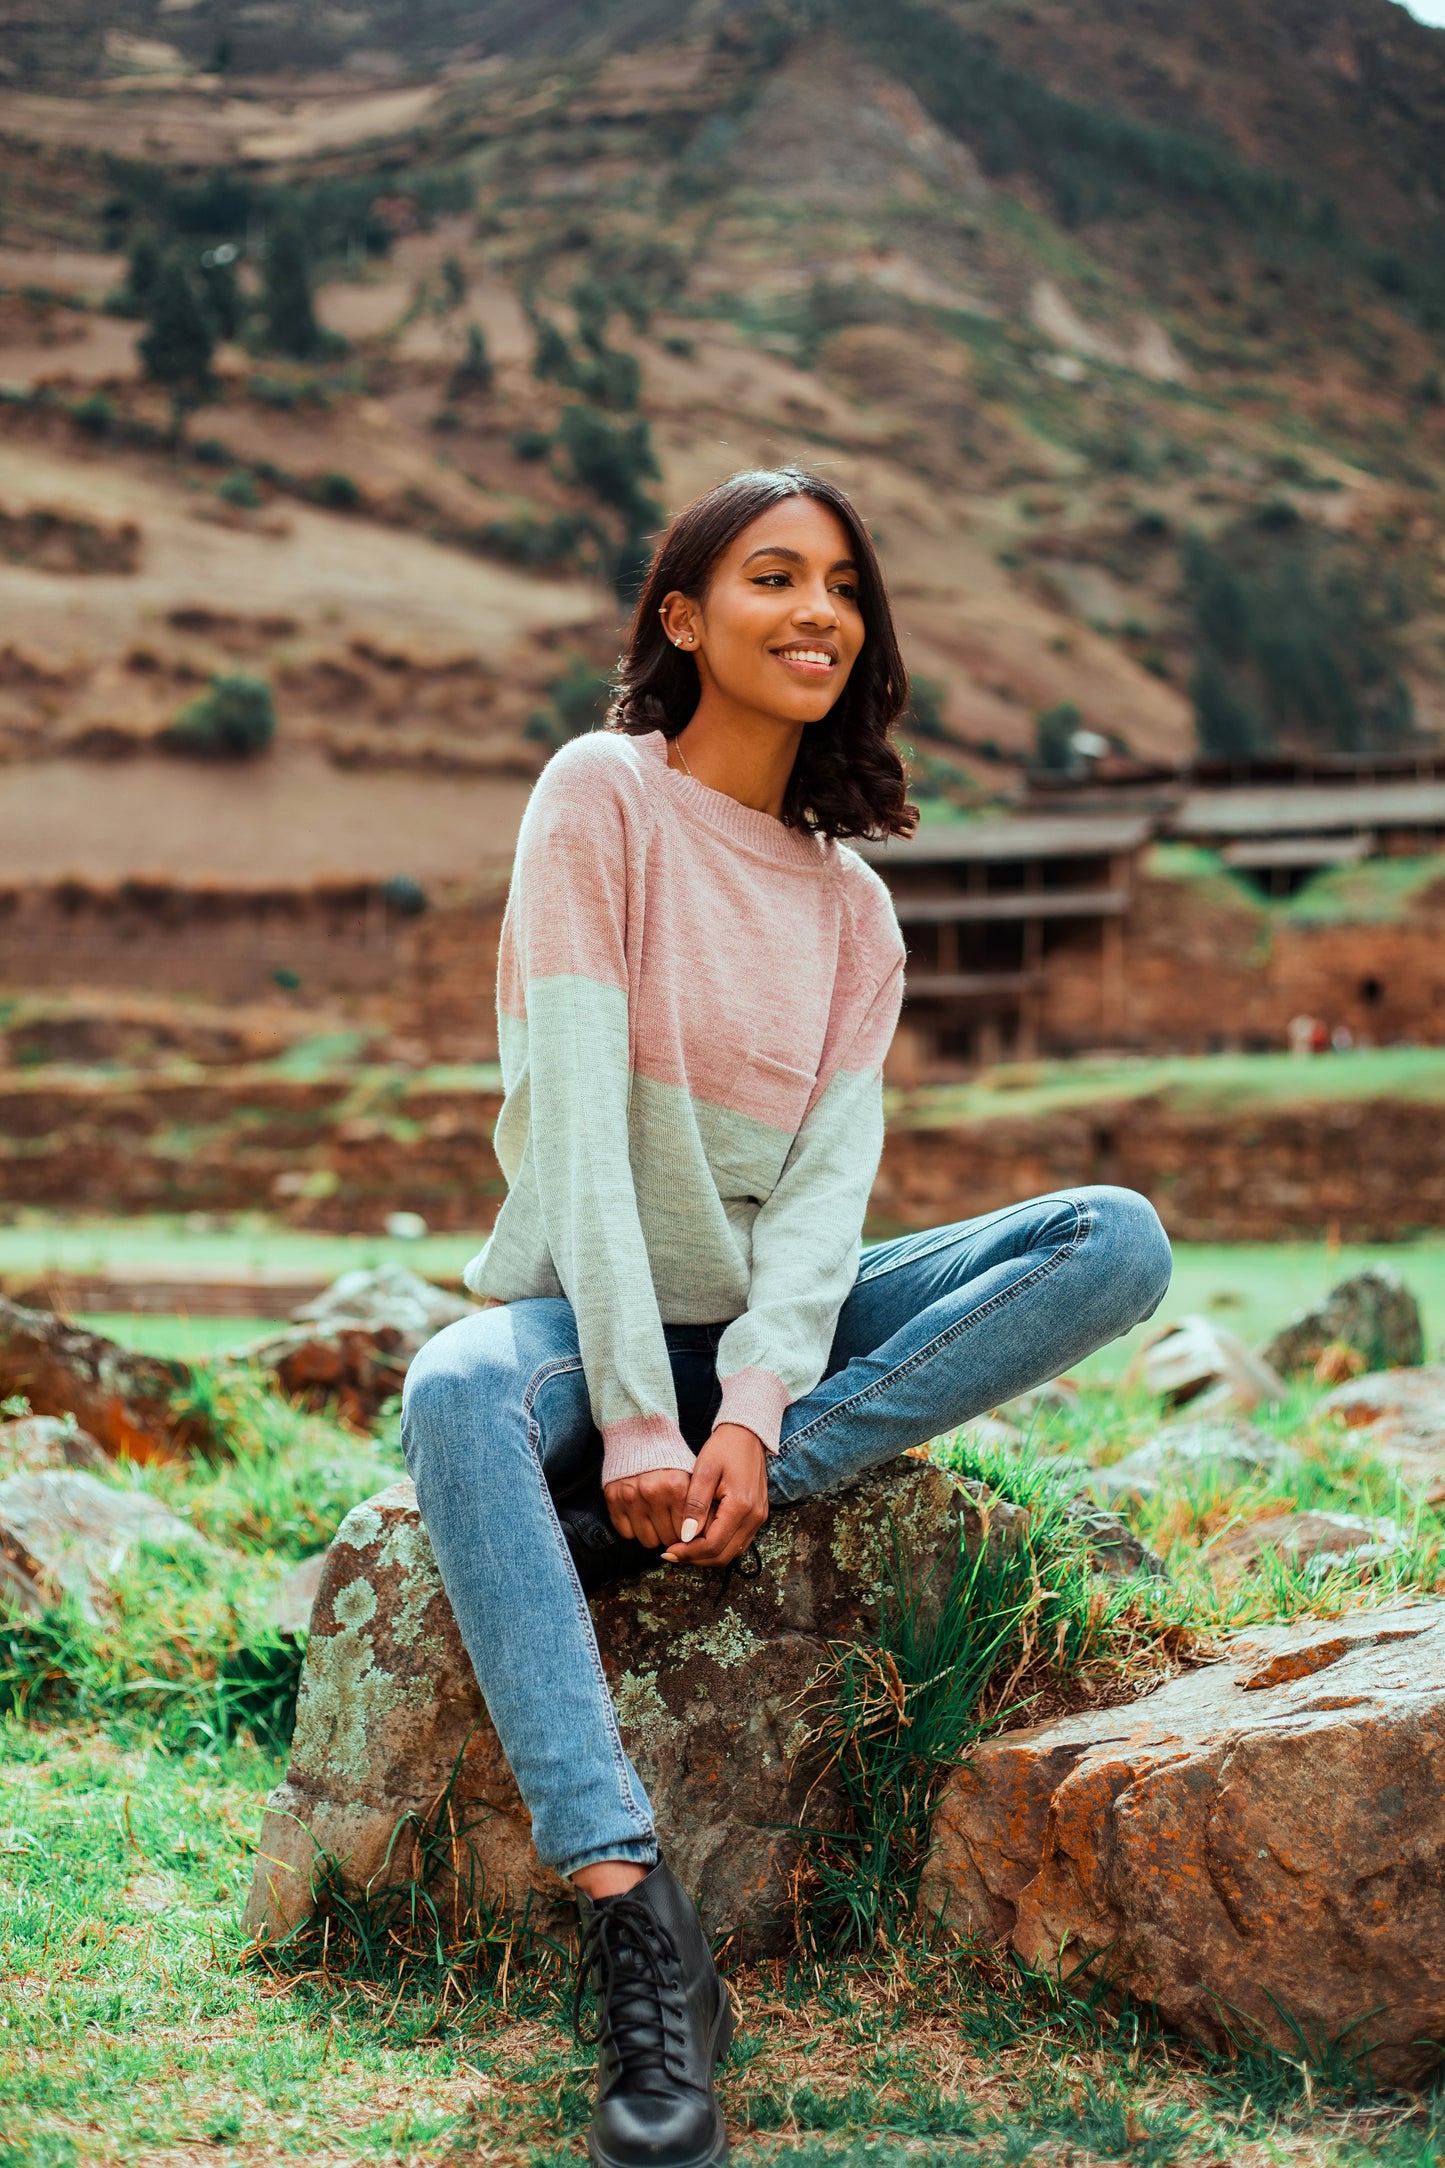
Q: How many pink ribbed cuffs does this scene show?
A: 2